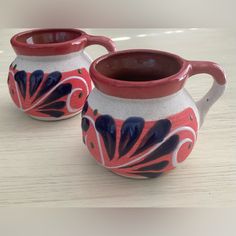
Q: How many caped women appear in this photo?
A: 0